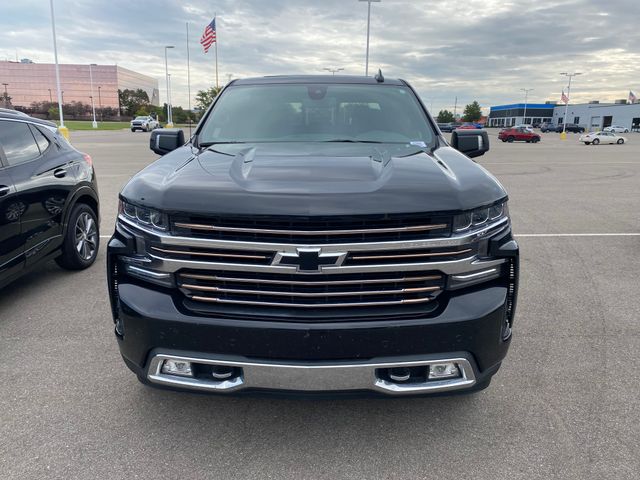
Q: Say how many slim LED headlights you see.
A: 2